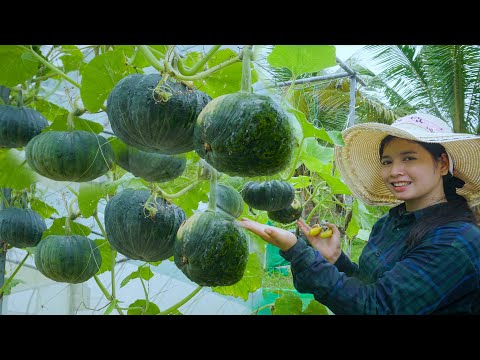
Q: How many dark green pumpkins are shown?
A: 12